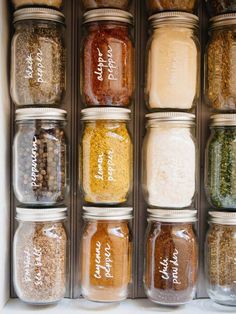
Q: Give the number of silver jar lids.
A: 12